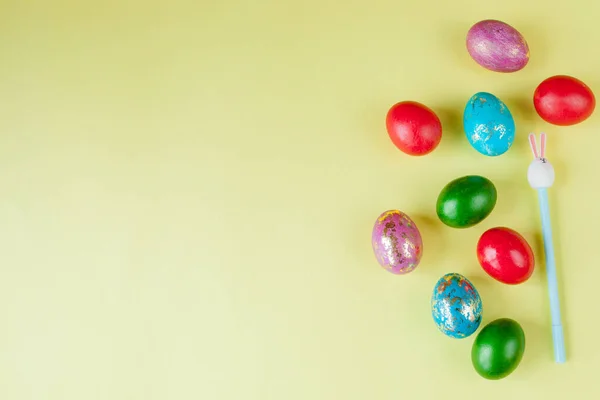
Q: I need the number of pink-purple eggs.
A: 2